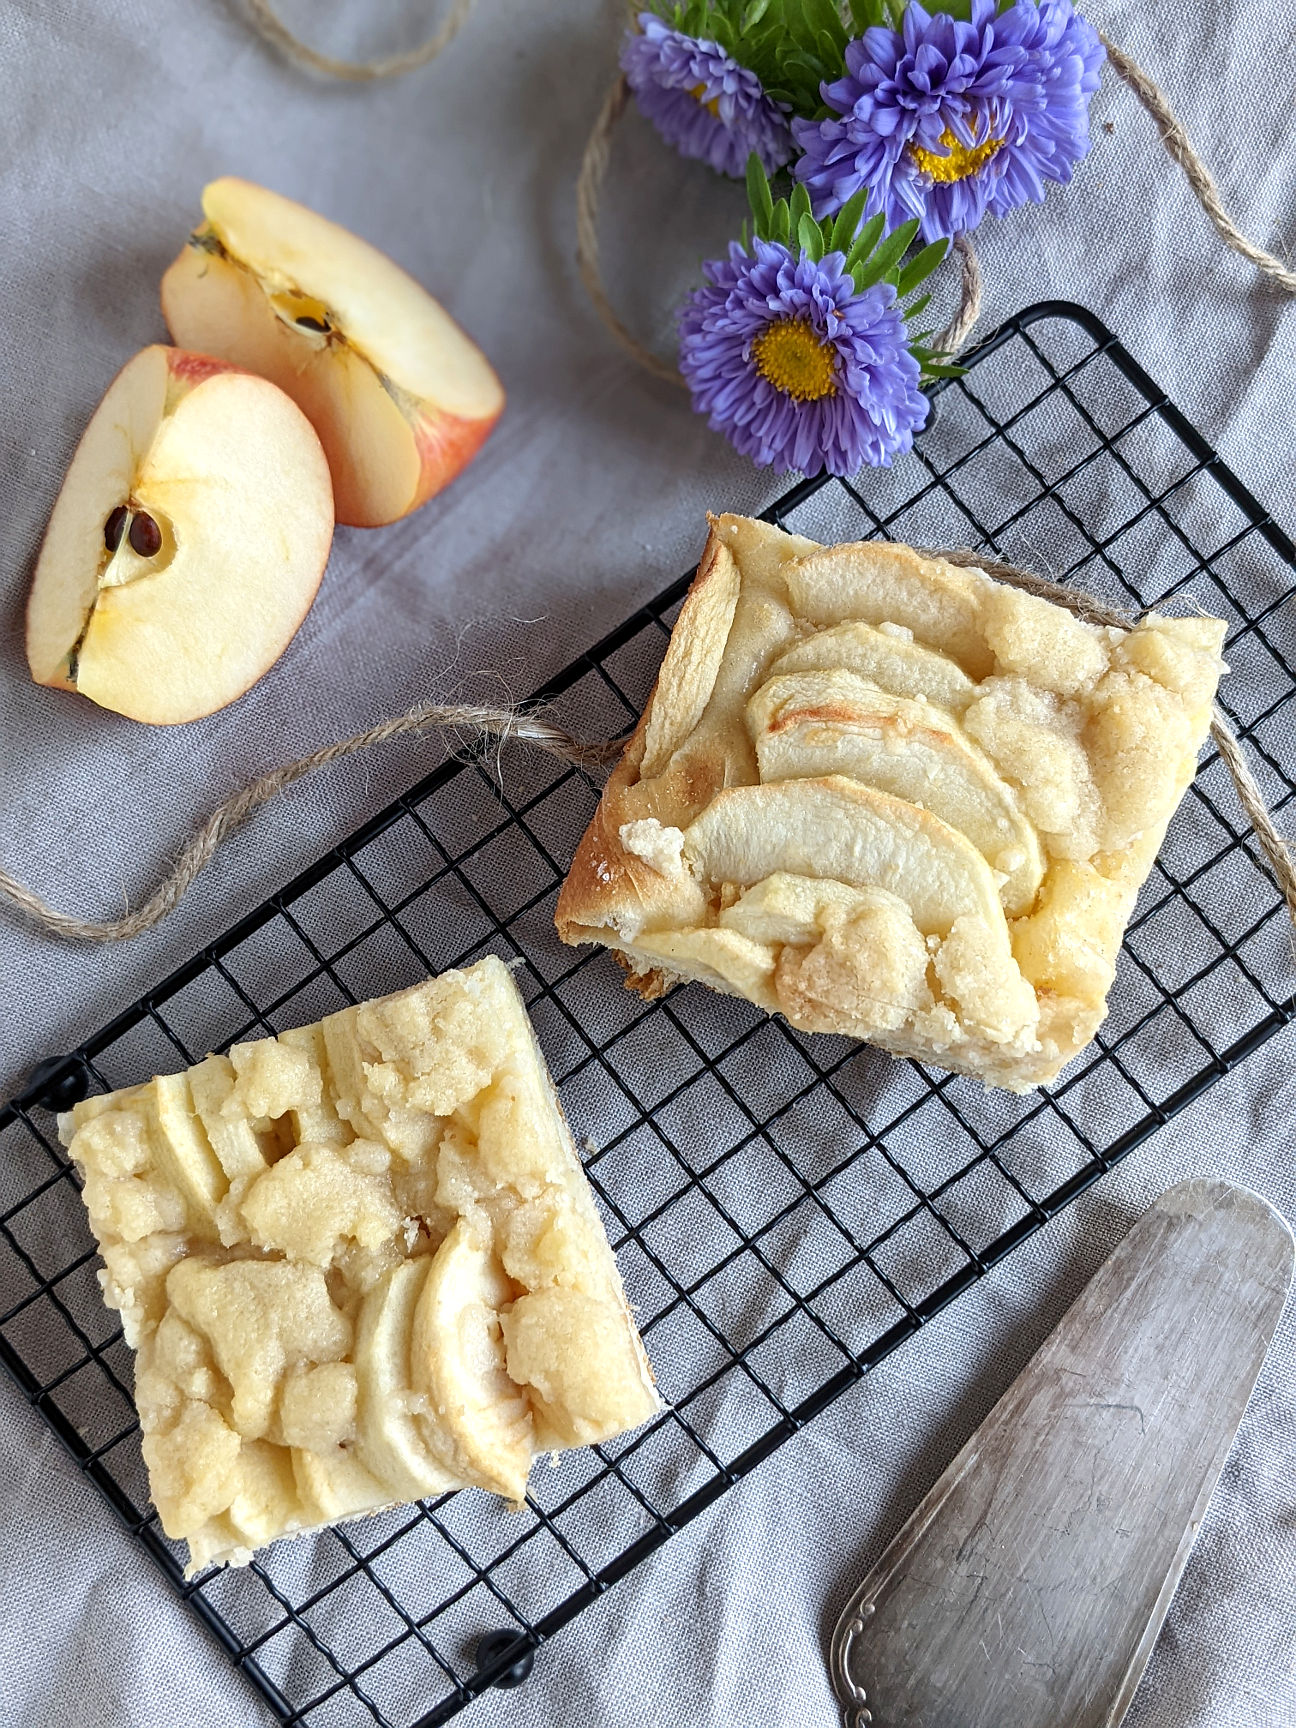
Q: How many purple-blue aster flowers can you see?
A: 3